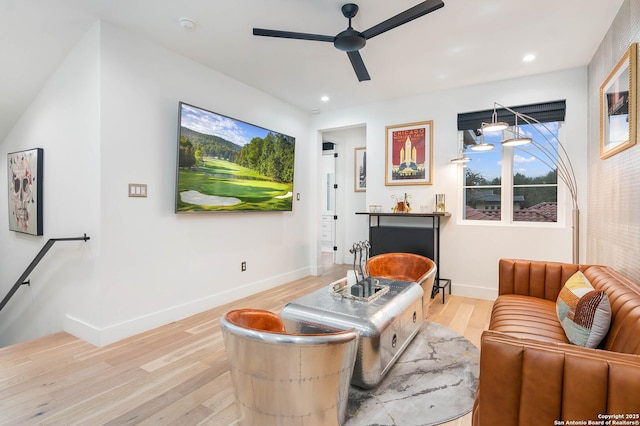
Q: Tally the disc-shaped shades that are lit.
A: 4